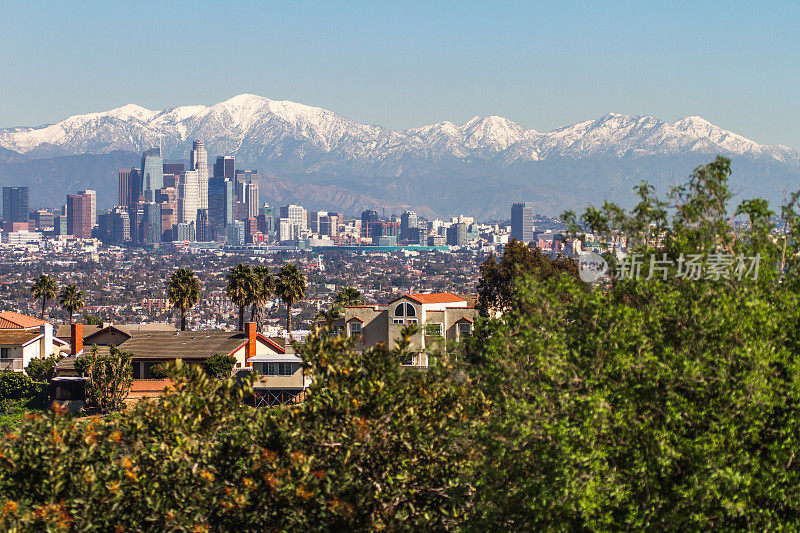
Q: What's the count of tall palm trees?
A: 6